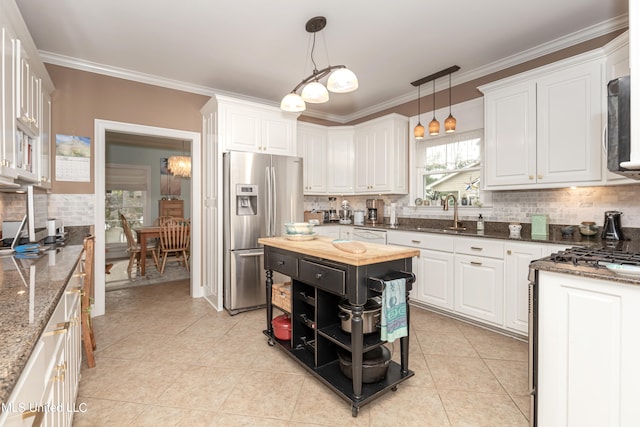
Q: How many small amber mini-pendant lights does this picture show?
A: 3